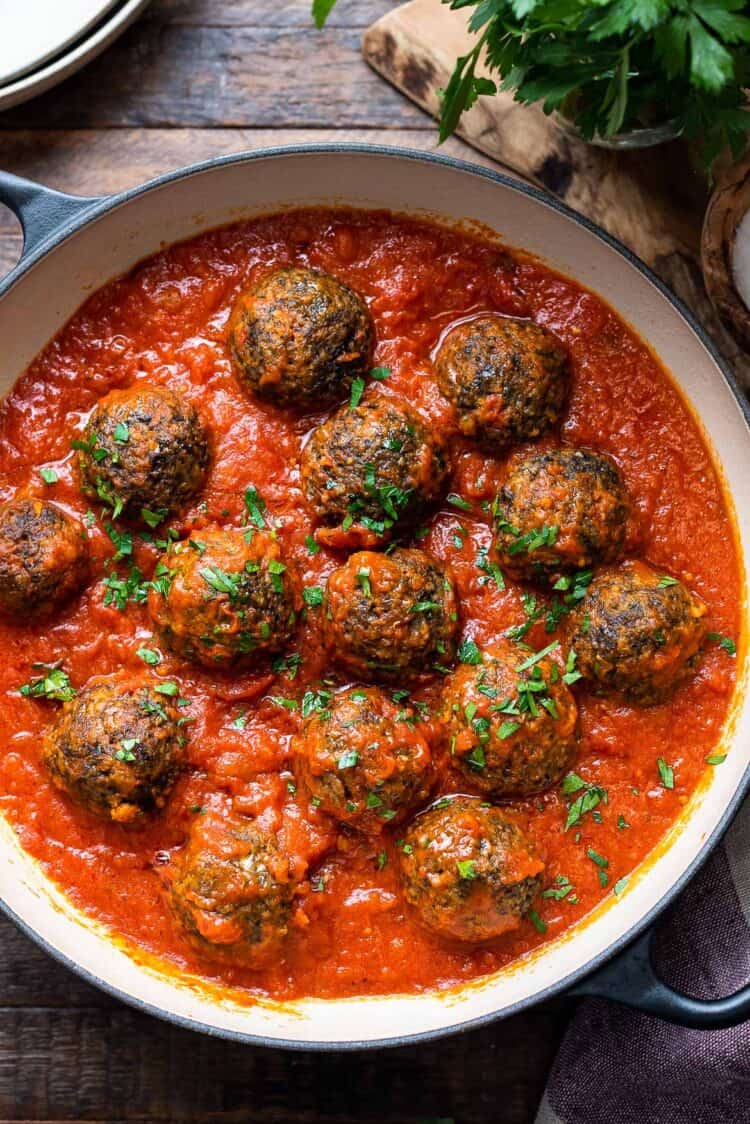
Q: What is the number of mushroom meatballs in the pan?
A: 14